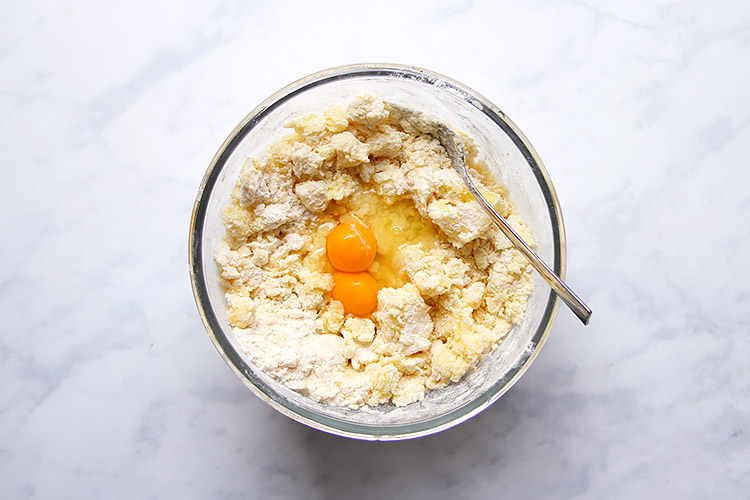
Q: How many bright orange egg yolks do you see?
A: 2